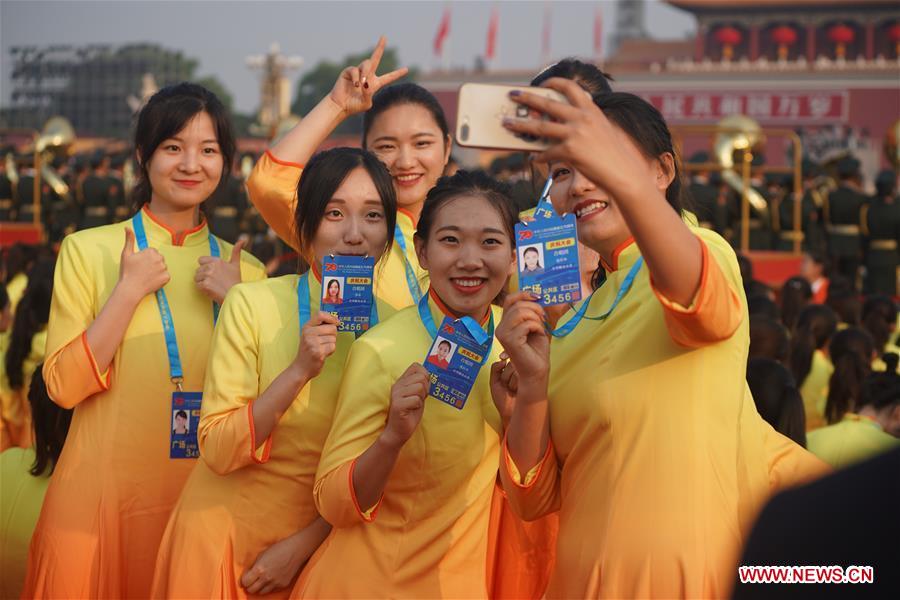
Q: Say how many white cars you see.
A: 0